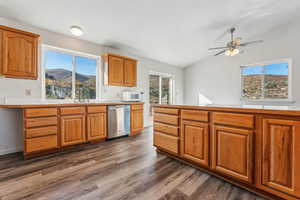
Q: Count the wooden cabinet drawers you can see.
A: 13